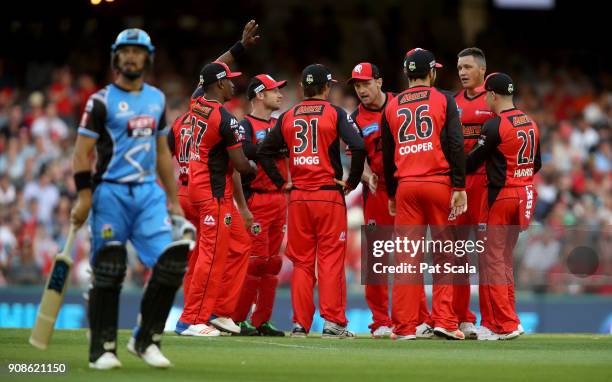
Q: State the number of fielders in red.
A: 8